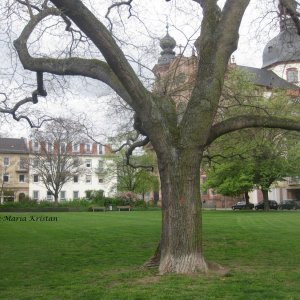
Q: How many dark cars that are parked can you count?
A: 3